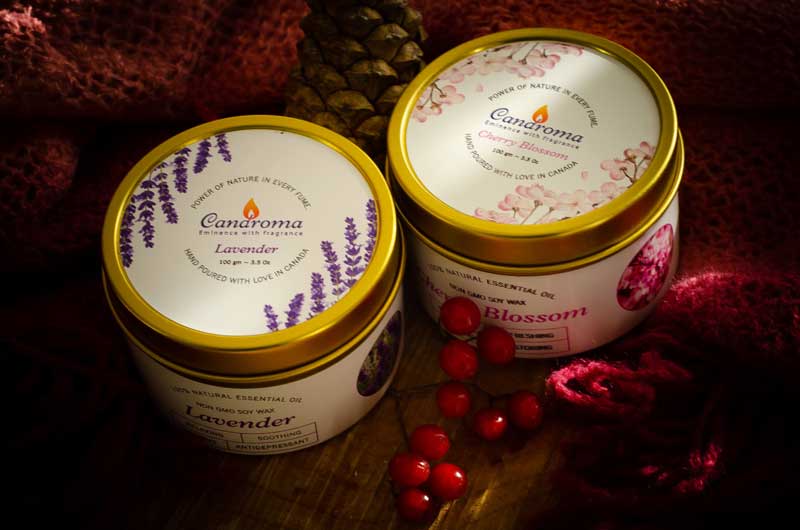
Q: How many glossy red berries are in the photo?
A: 10